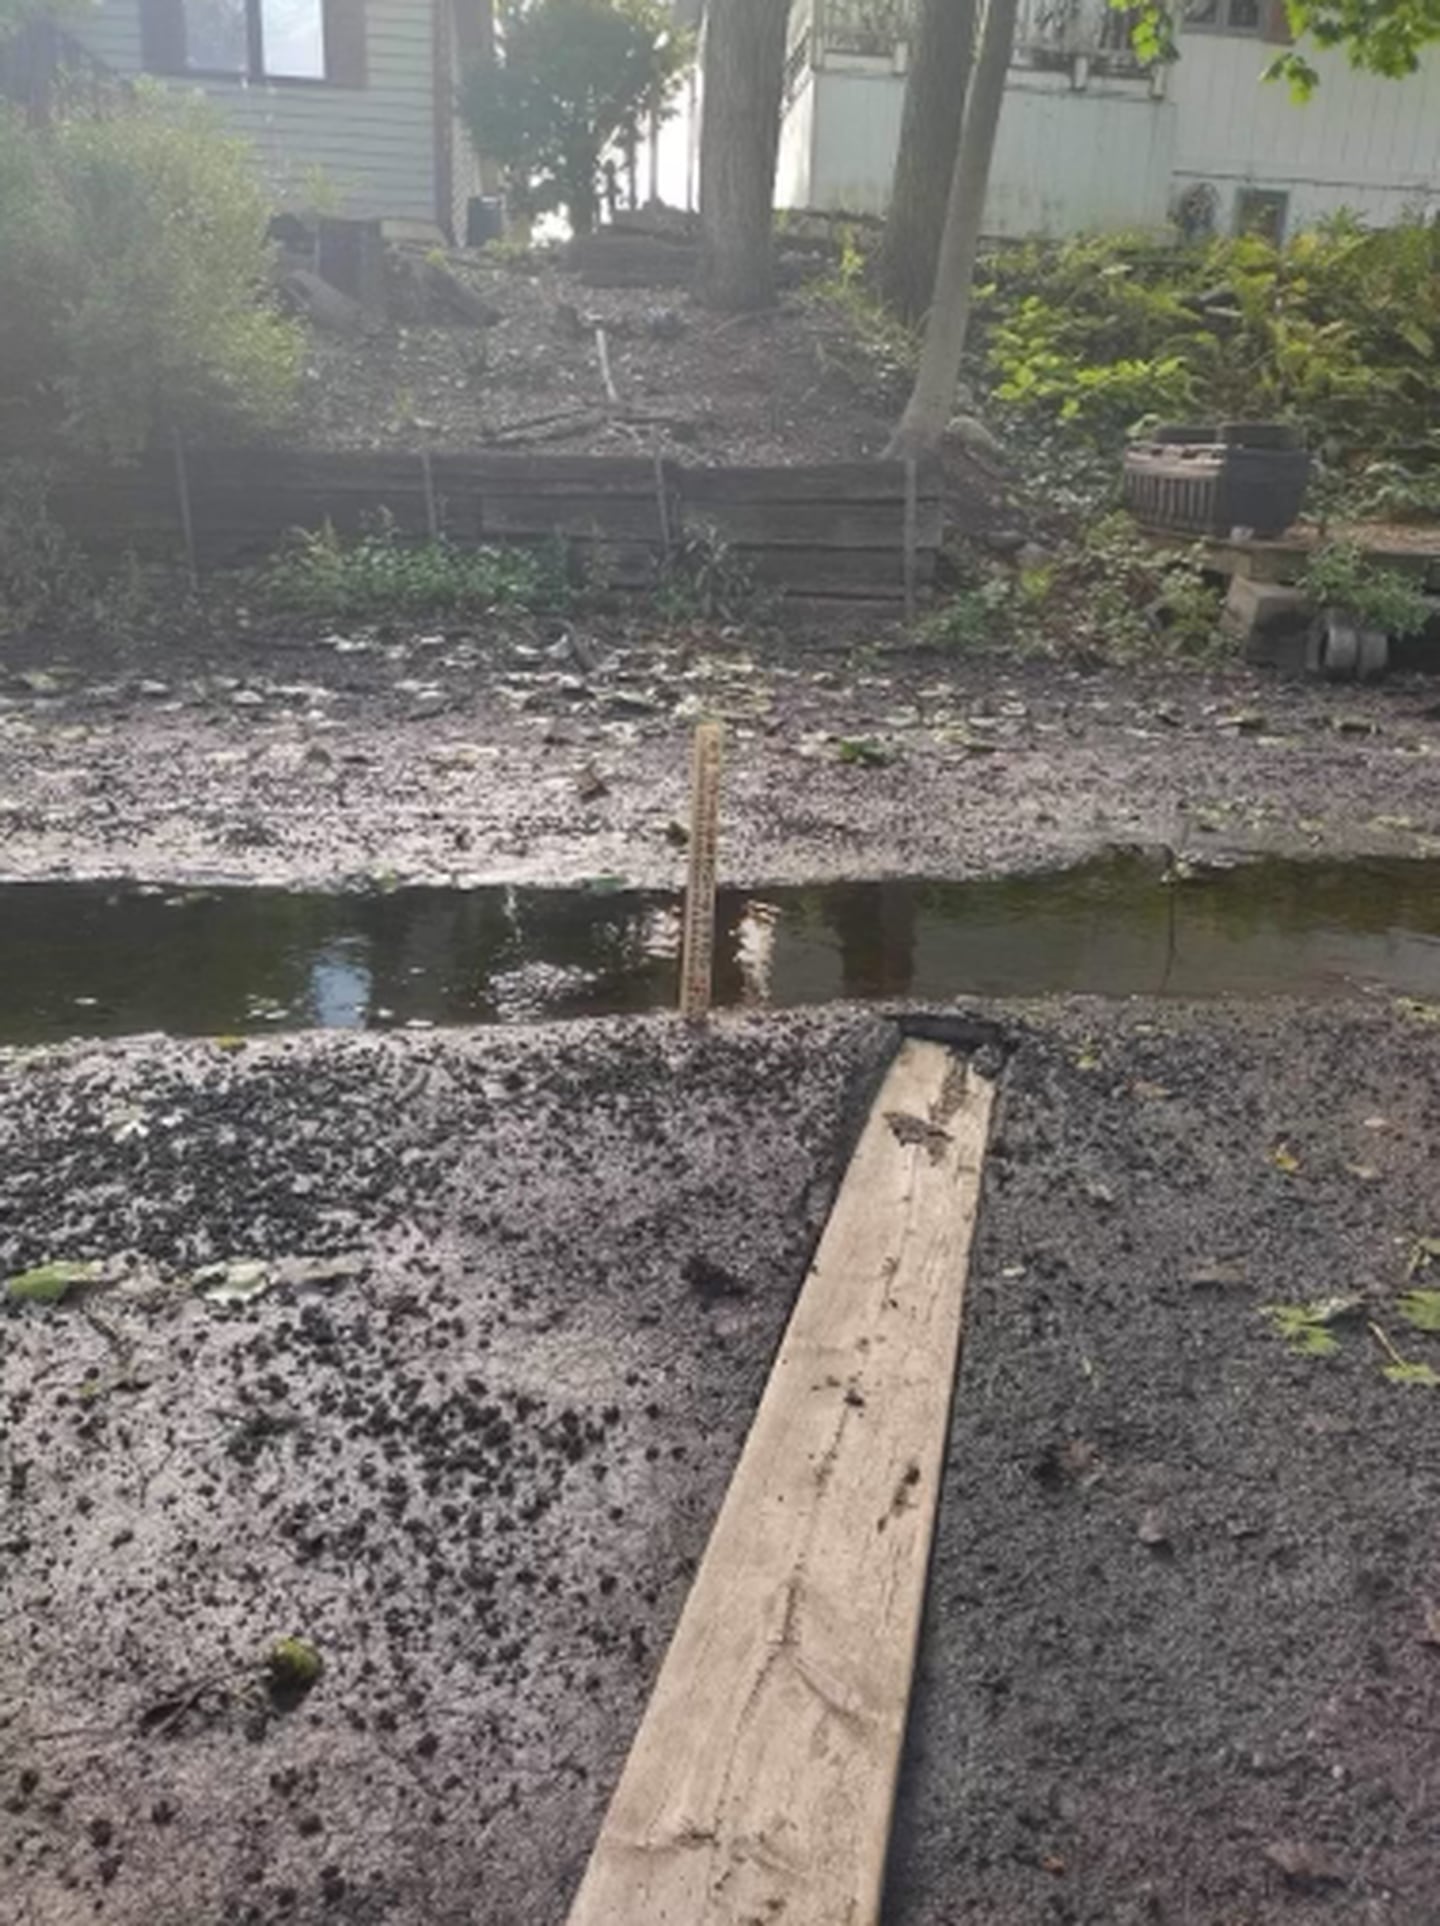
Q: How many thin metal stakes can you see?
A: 4